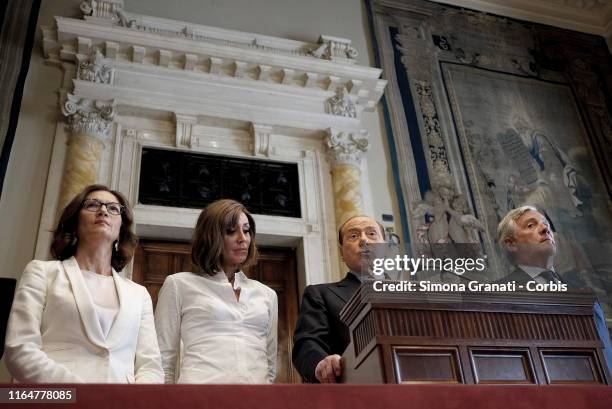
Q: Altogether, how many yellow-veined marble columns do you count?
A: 2